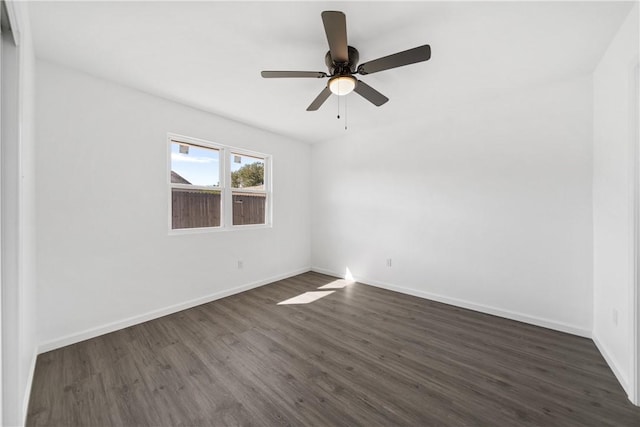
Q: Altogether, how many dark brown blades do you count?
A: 5